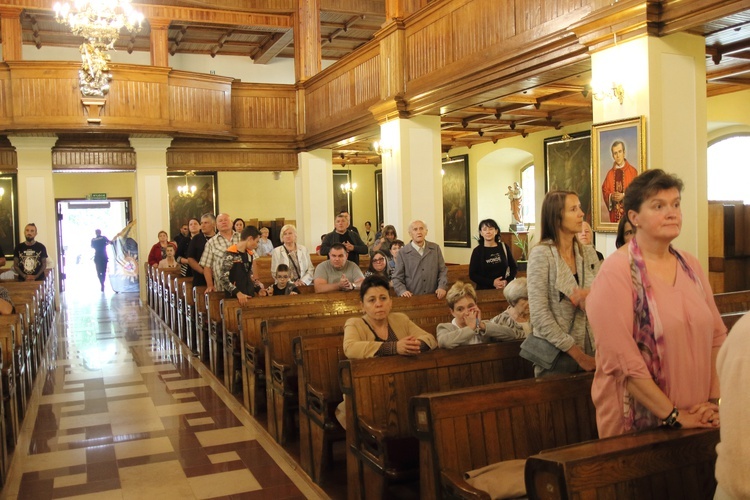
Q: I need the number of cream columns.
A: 5